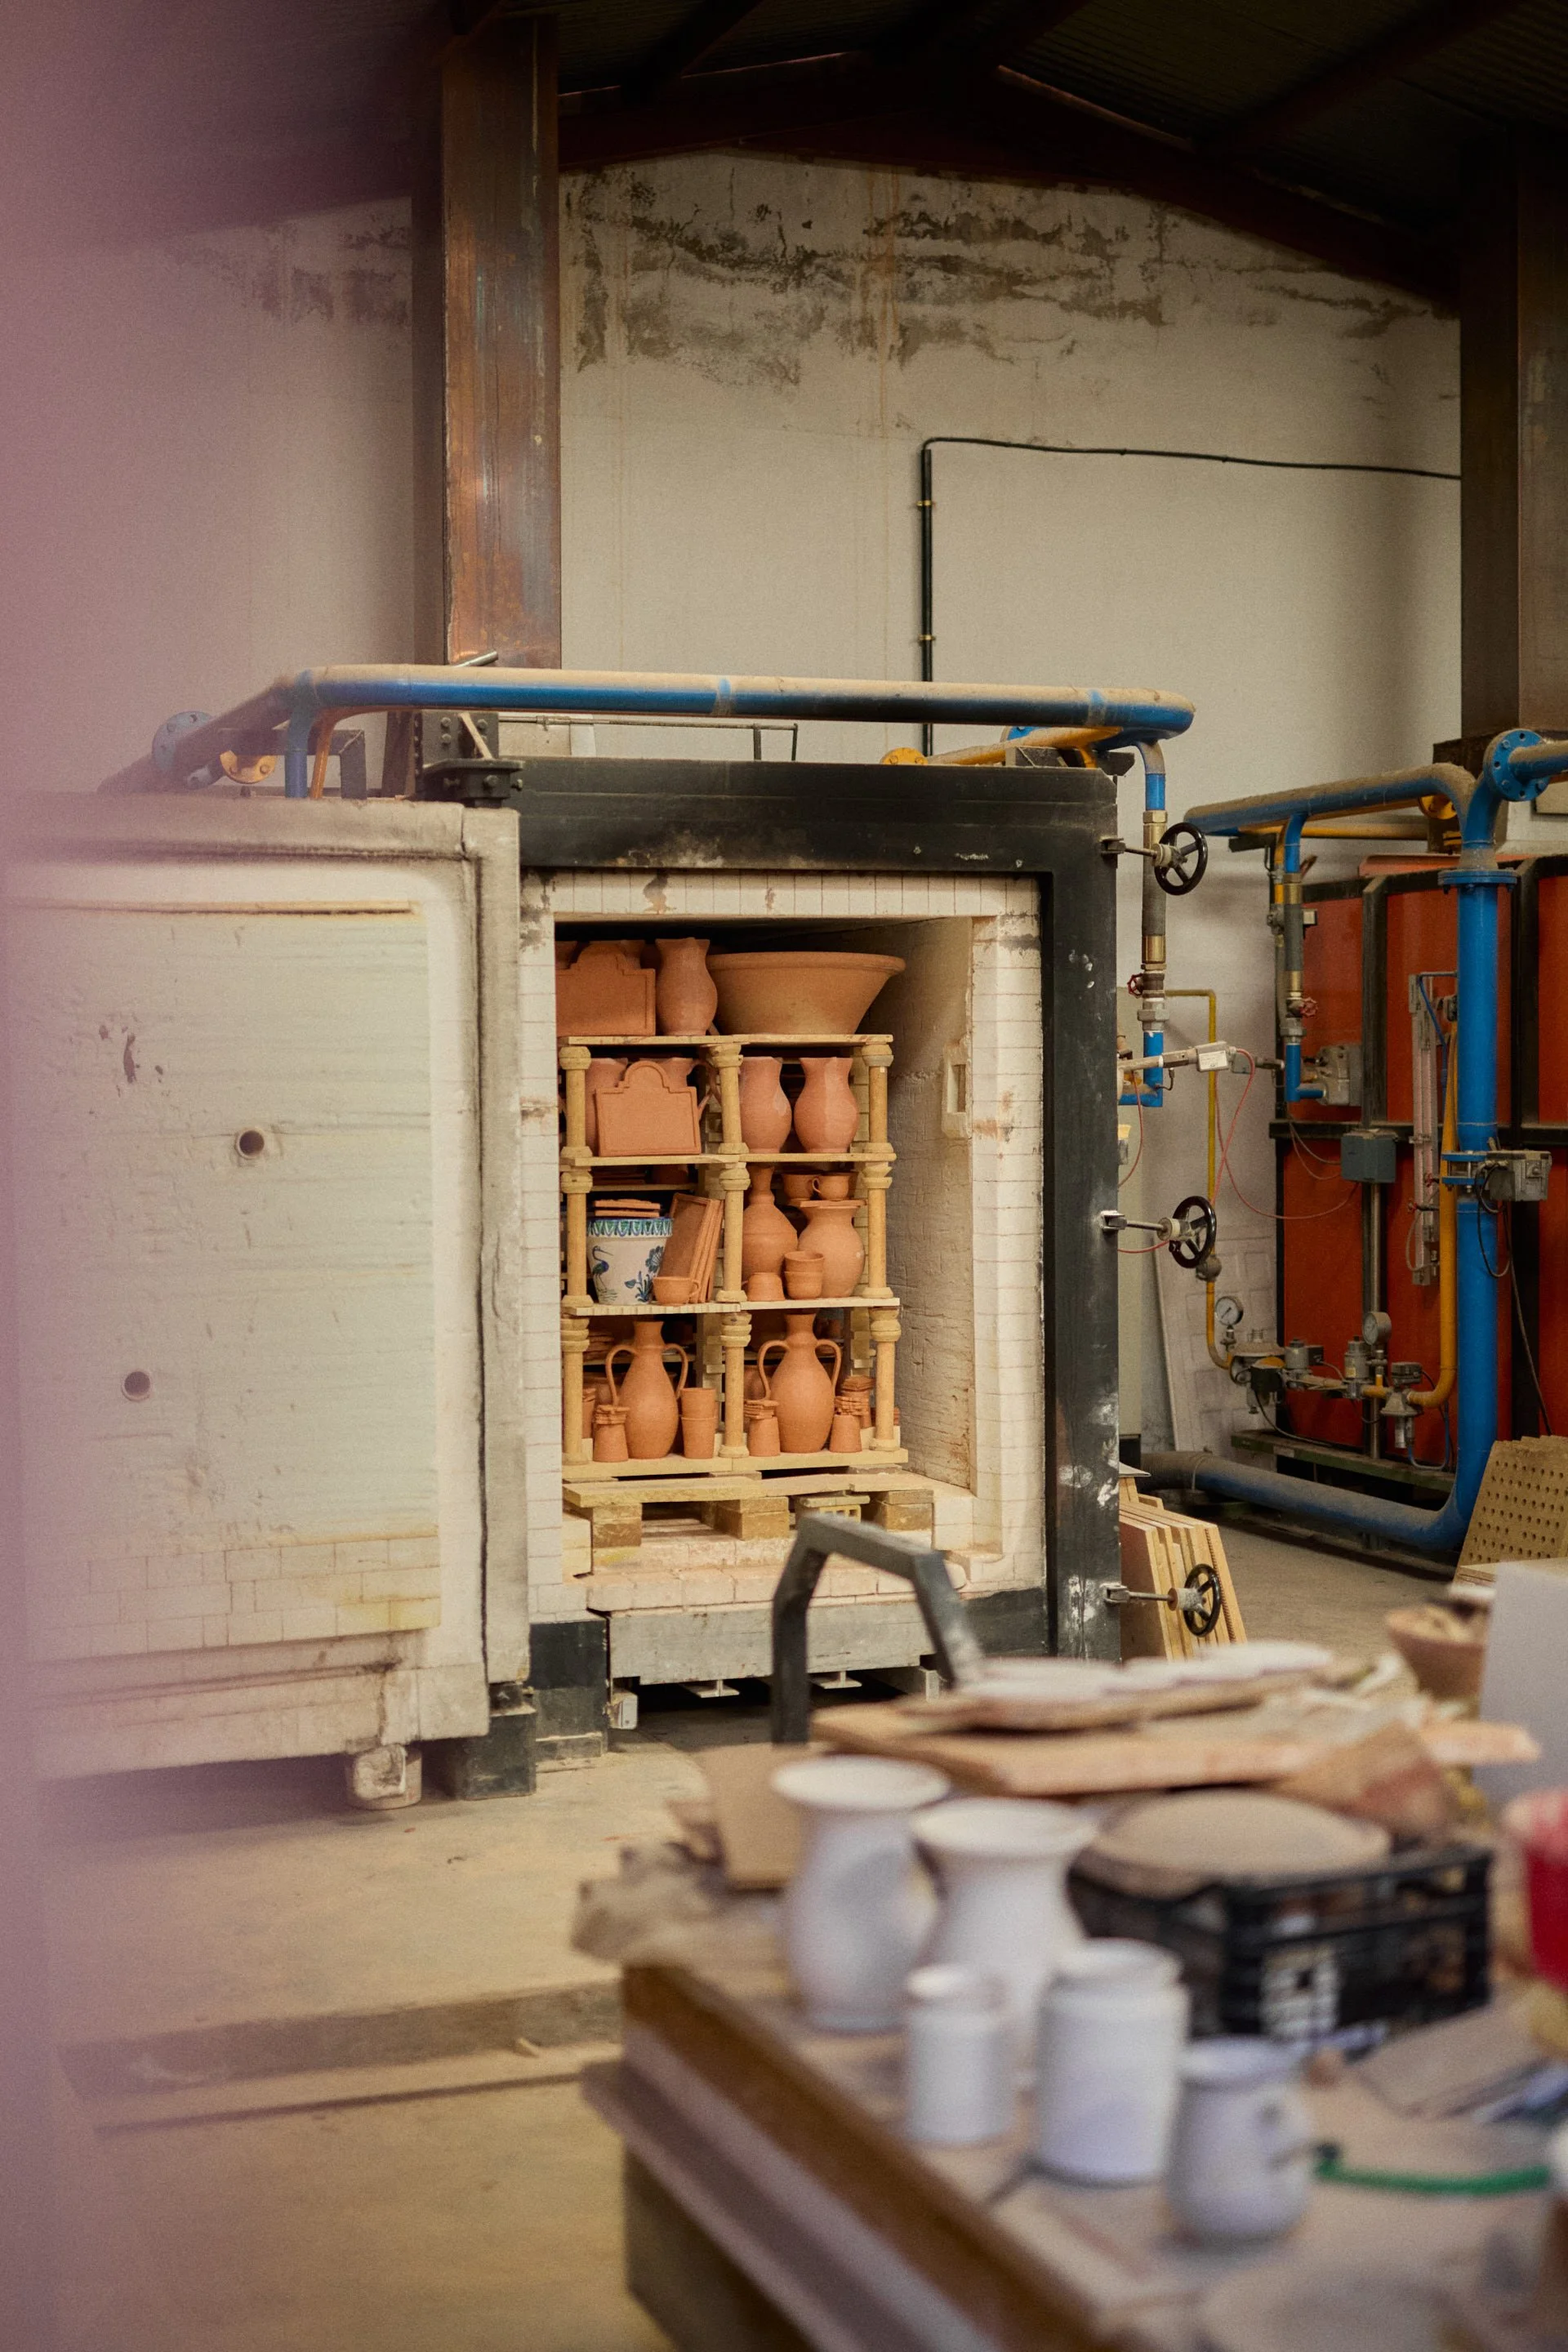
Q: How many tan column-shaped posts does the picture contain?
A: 9